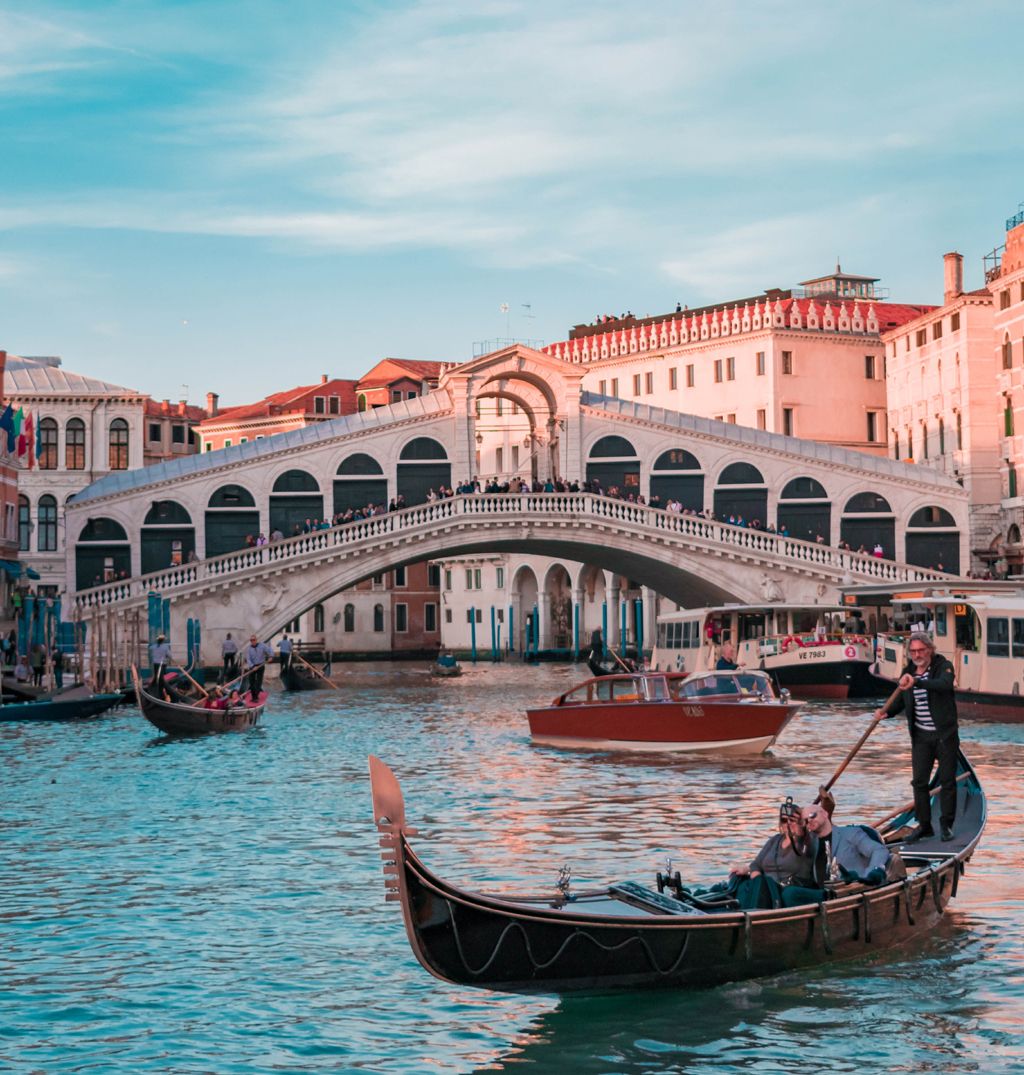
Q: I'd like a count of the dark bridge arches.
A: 12